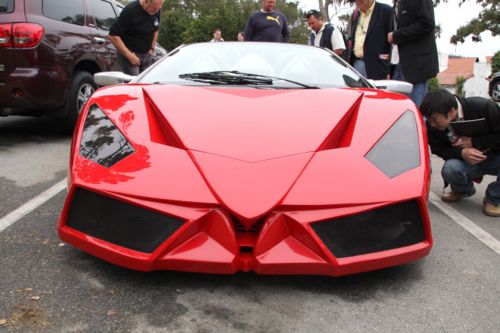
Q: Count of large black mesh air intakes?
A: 2